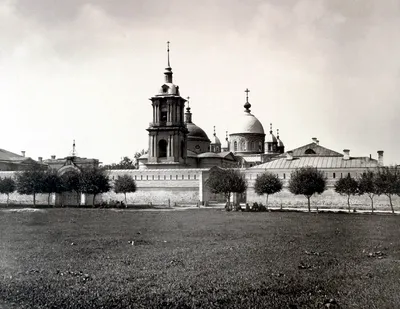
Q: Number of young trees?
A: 12